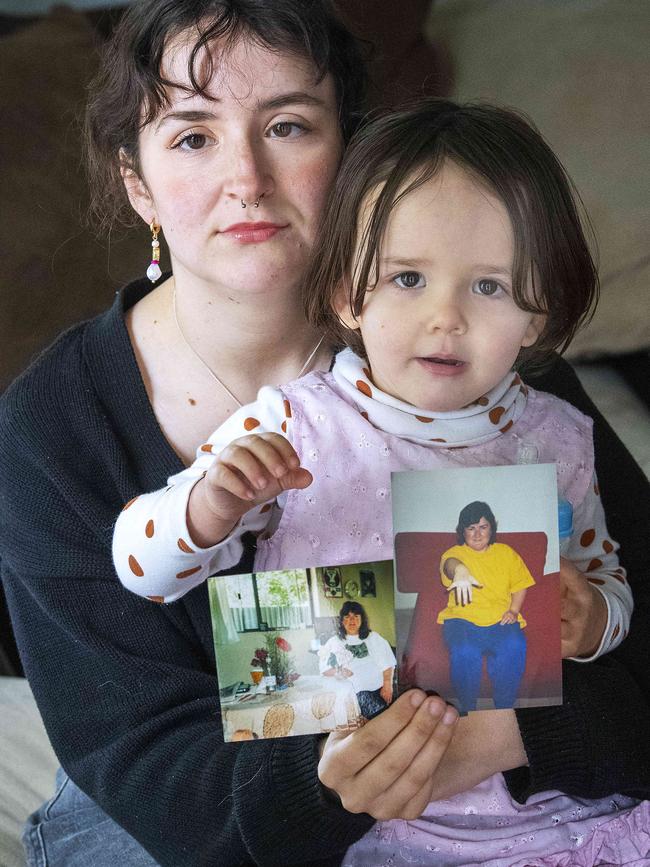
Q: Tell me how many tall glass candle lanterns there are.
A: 0